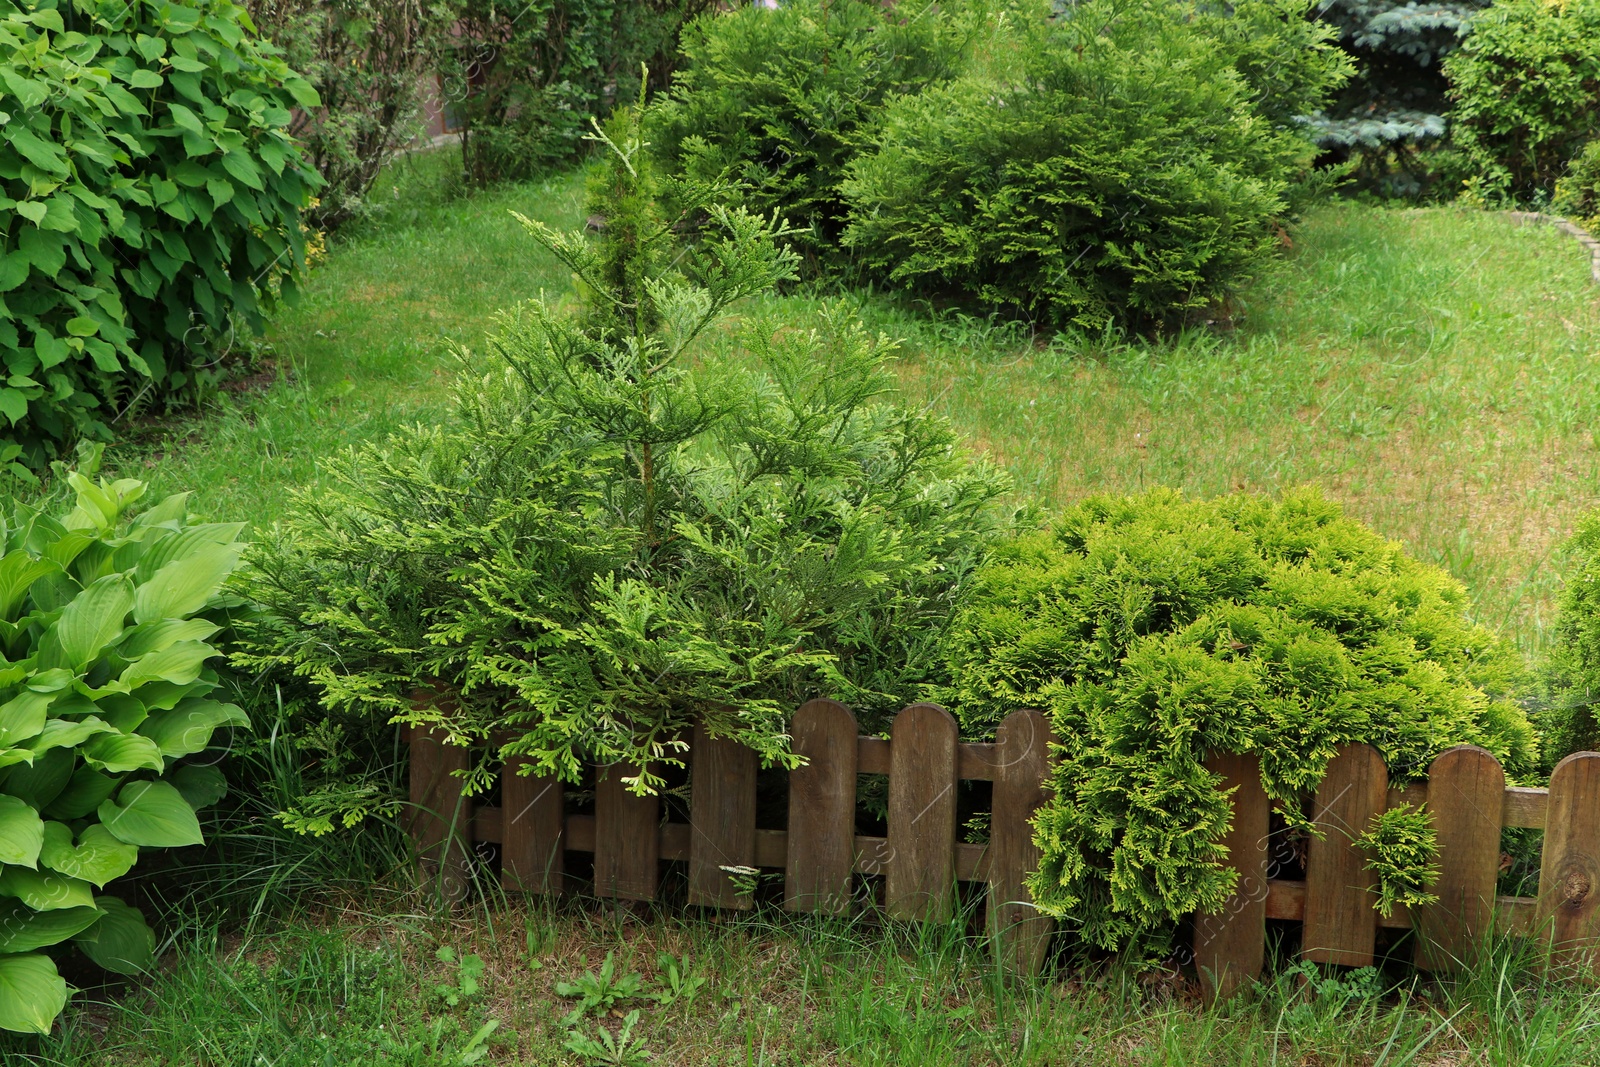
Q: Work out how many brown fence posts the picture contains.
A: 11